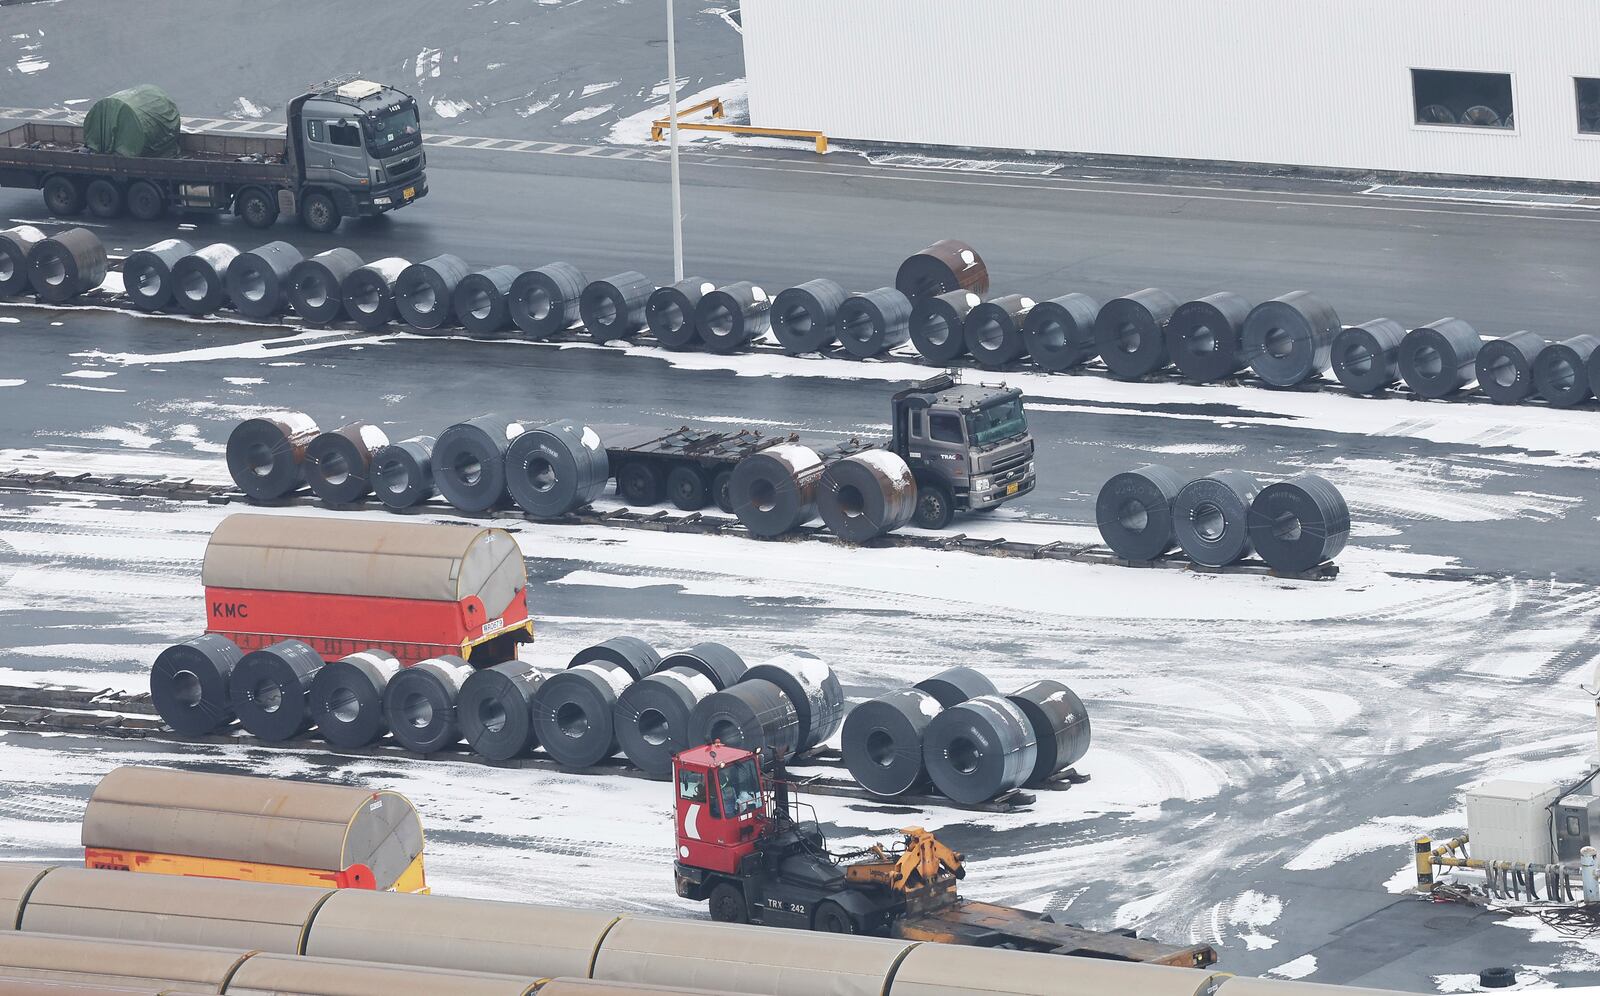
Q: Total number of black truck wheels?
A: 11